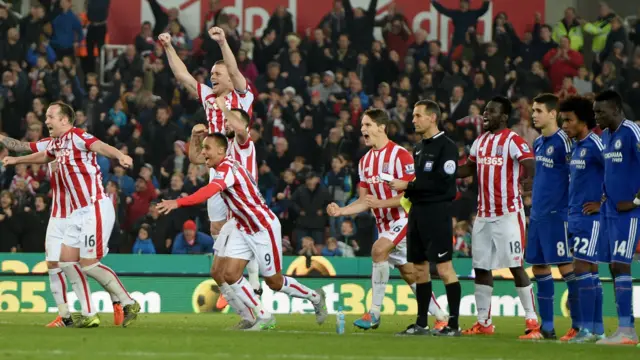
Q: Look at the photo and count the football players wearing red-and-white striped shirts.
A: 7